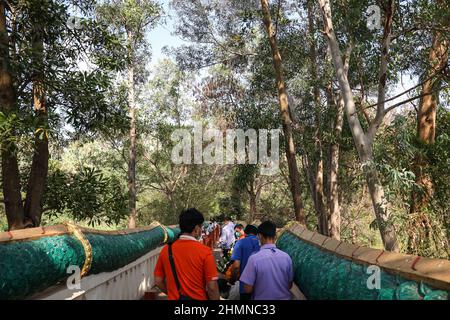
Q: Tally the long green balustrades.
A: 2